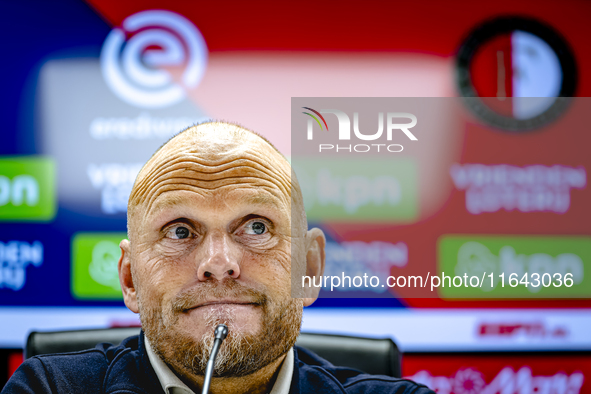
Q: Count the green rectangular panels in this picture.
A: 4